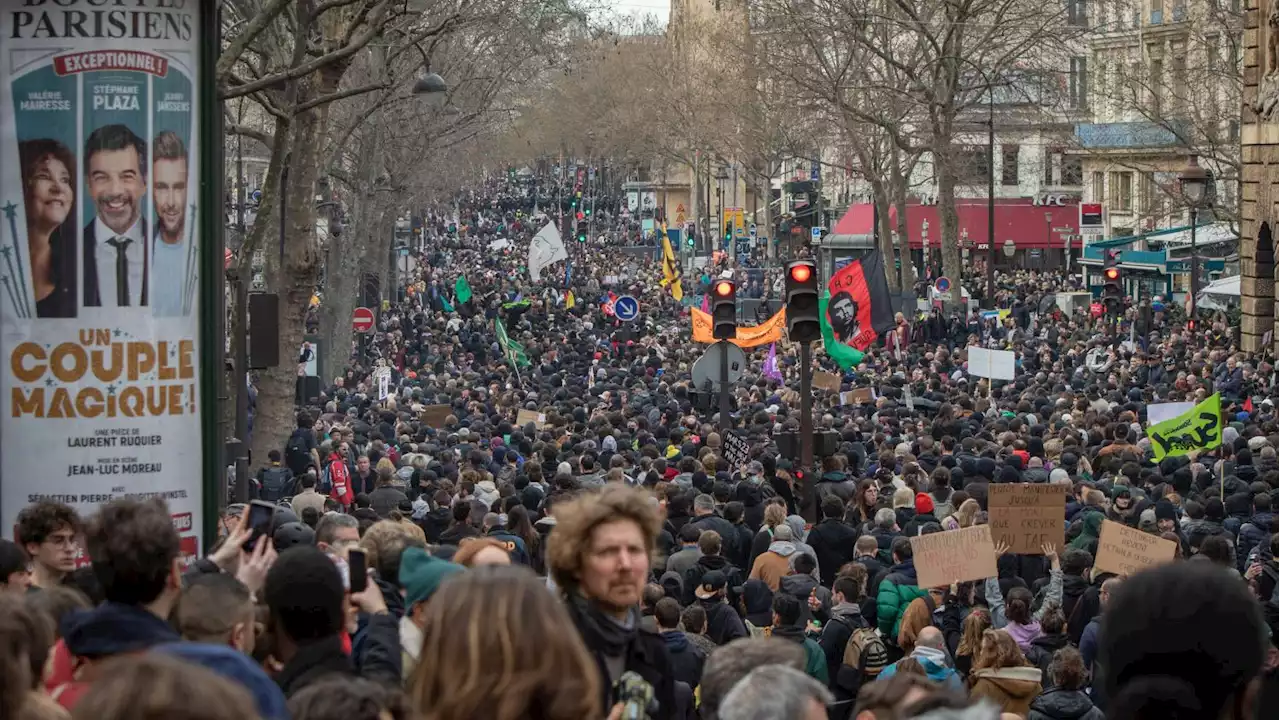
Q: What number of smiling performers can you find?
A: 3